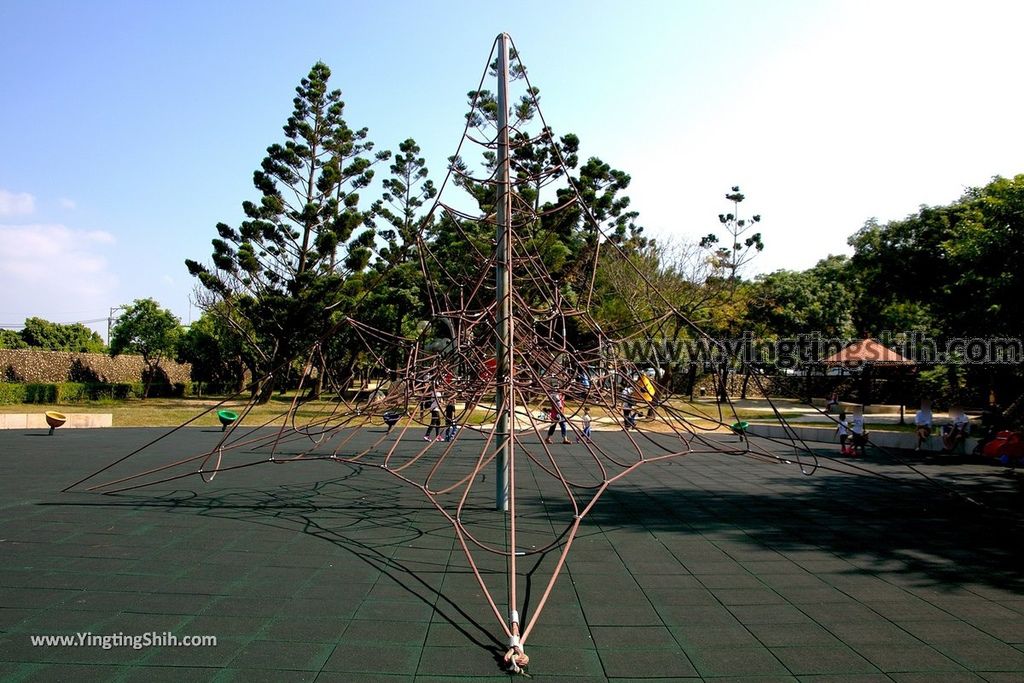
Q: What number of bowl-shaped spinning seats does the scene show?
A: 4